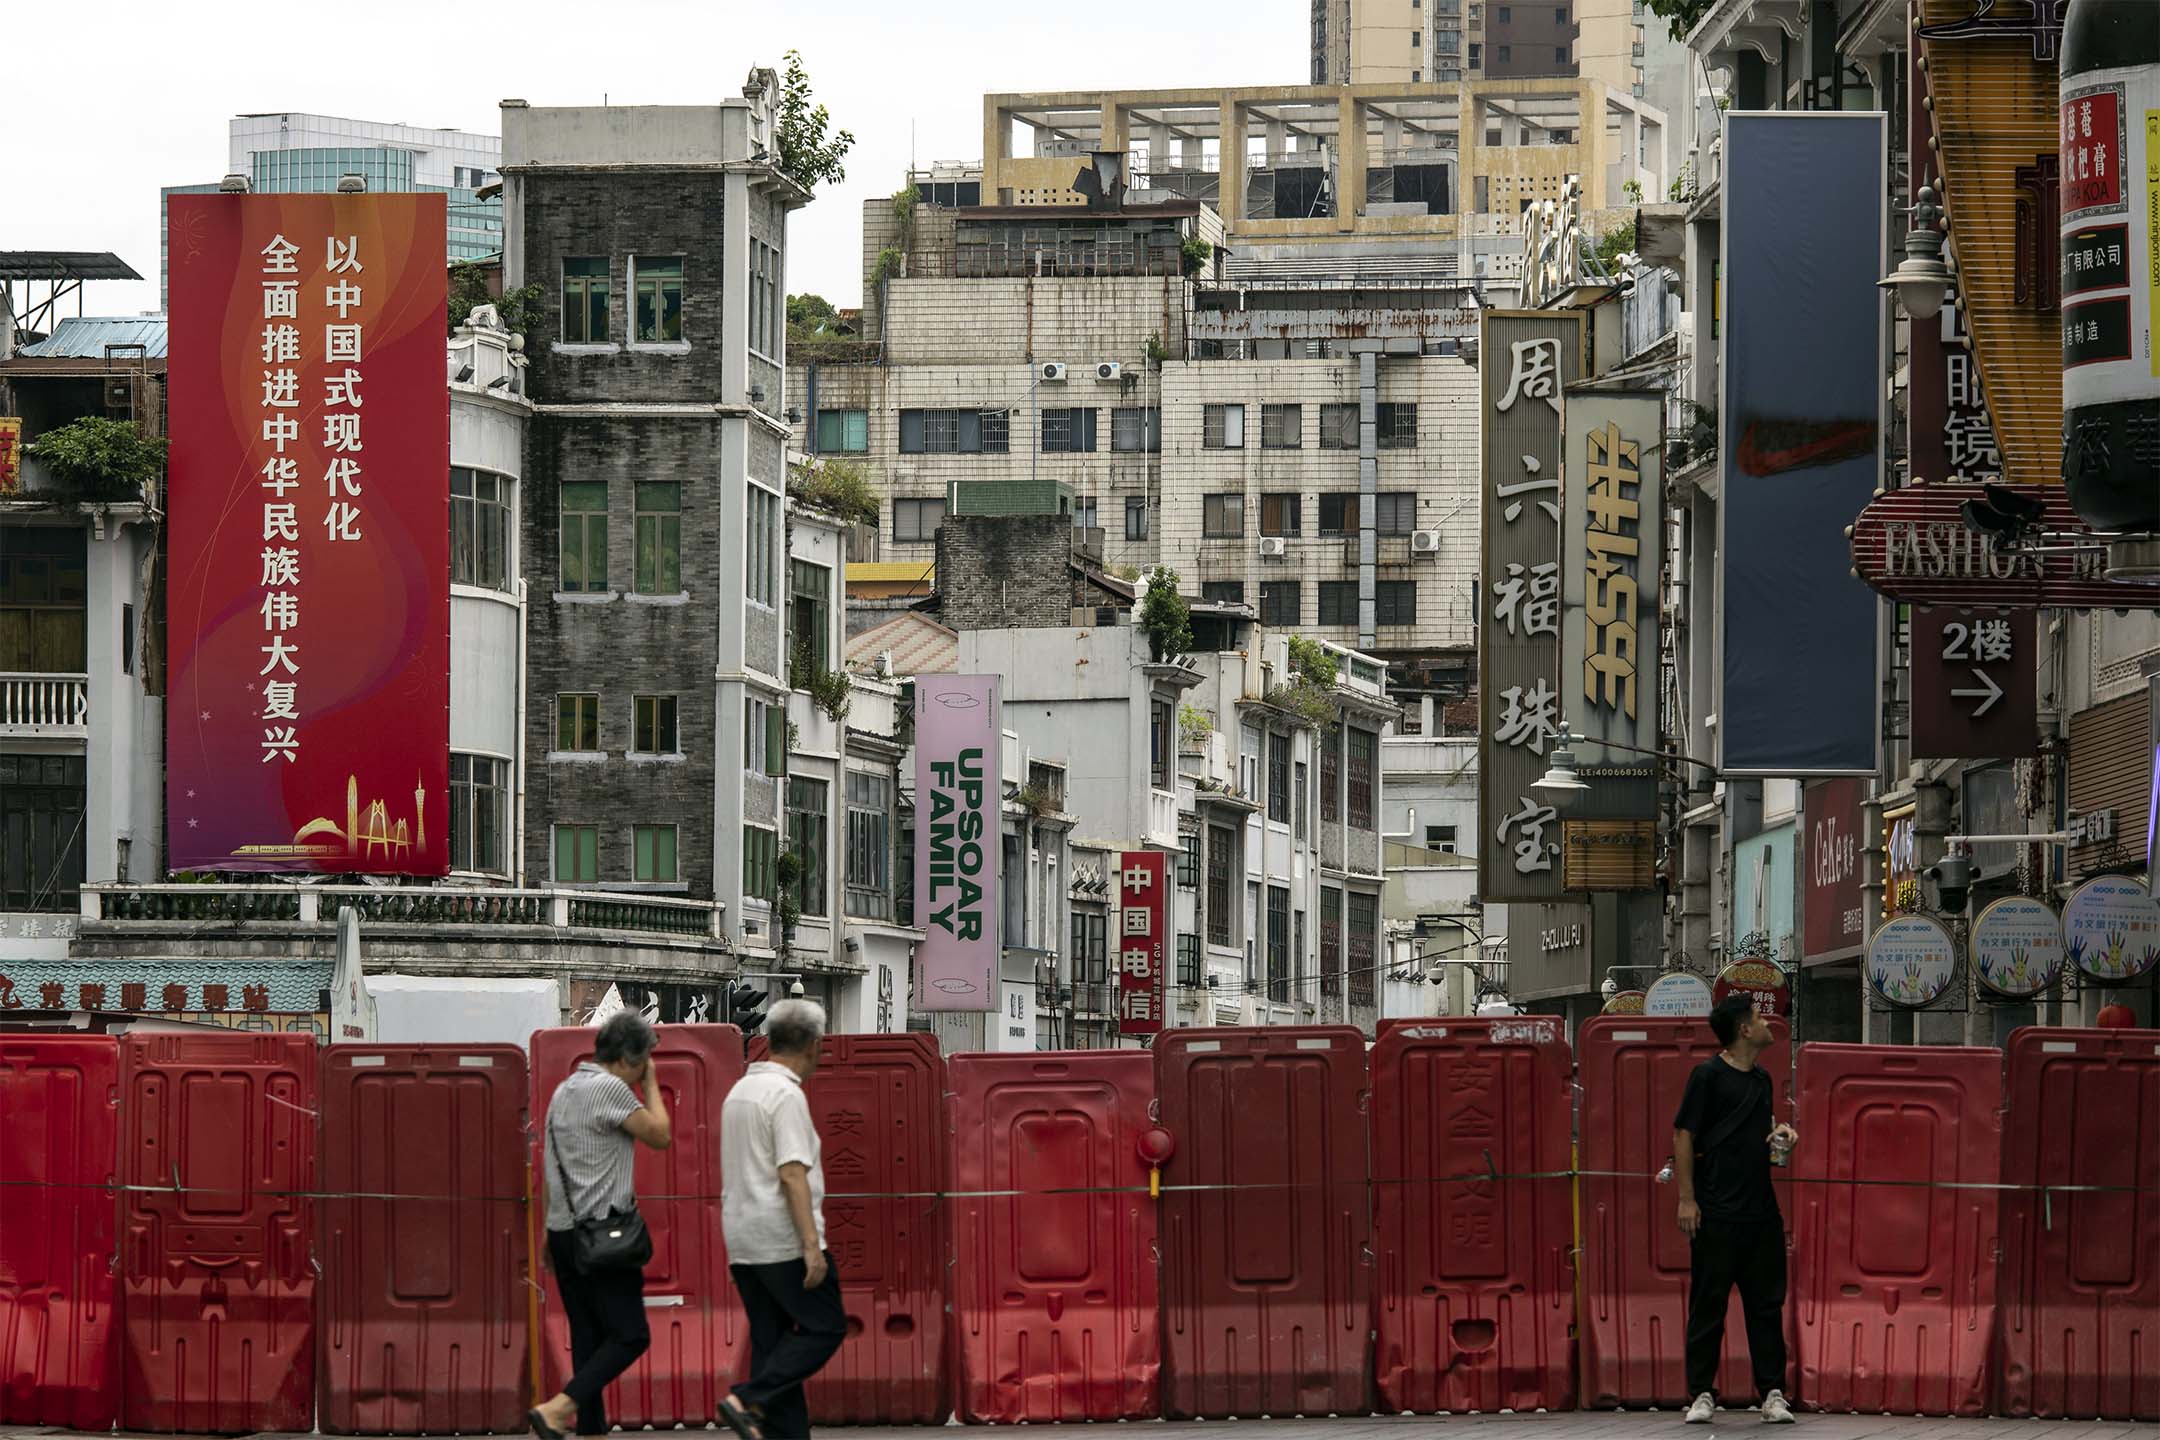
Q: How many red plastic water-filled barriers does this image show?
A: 11